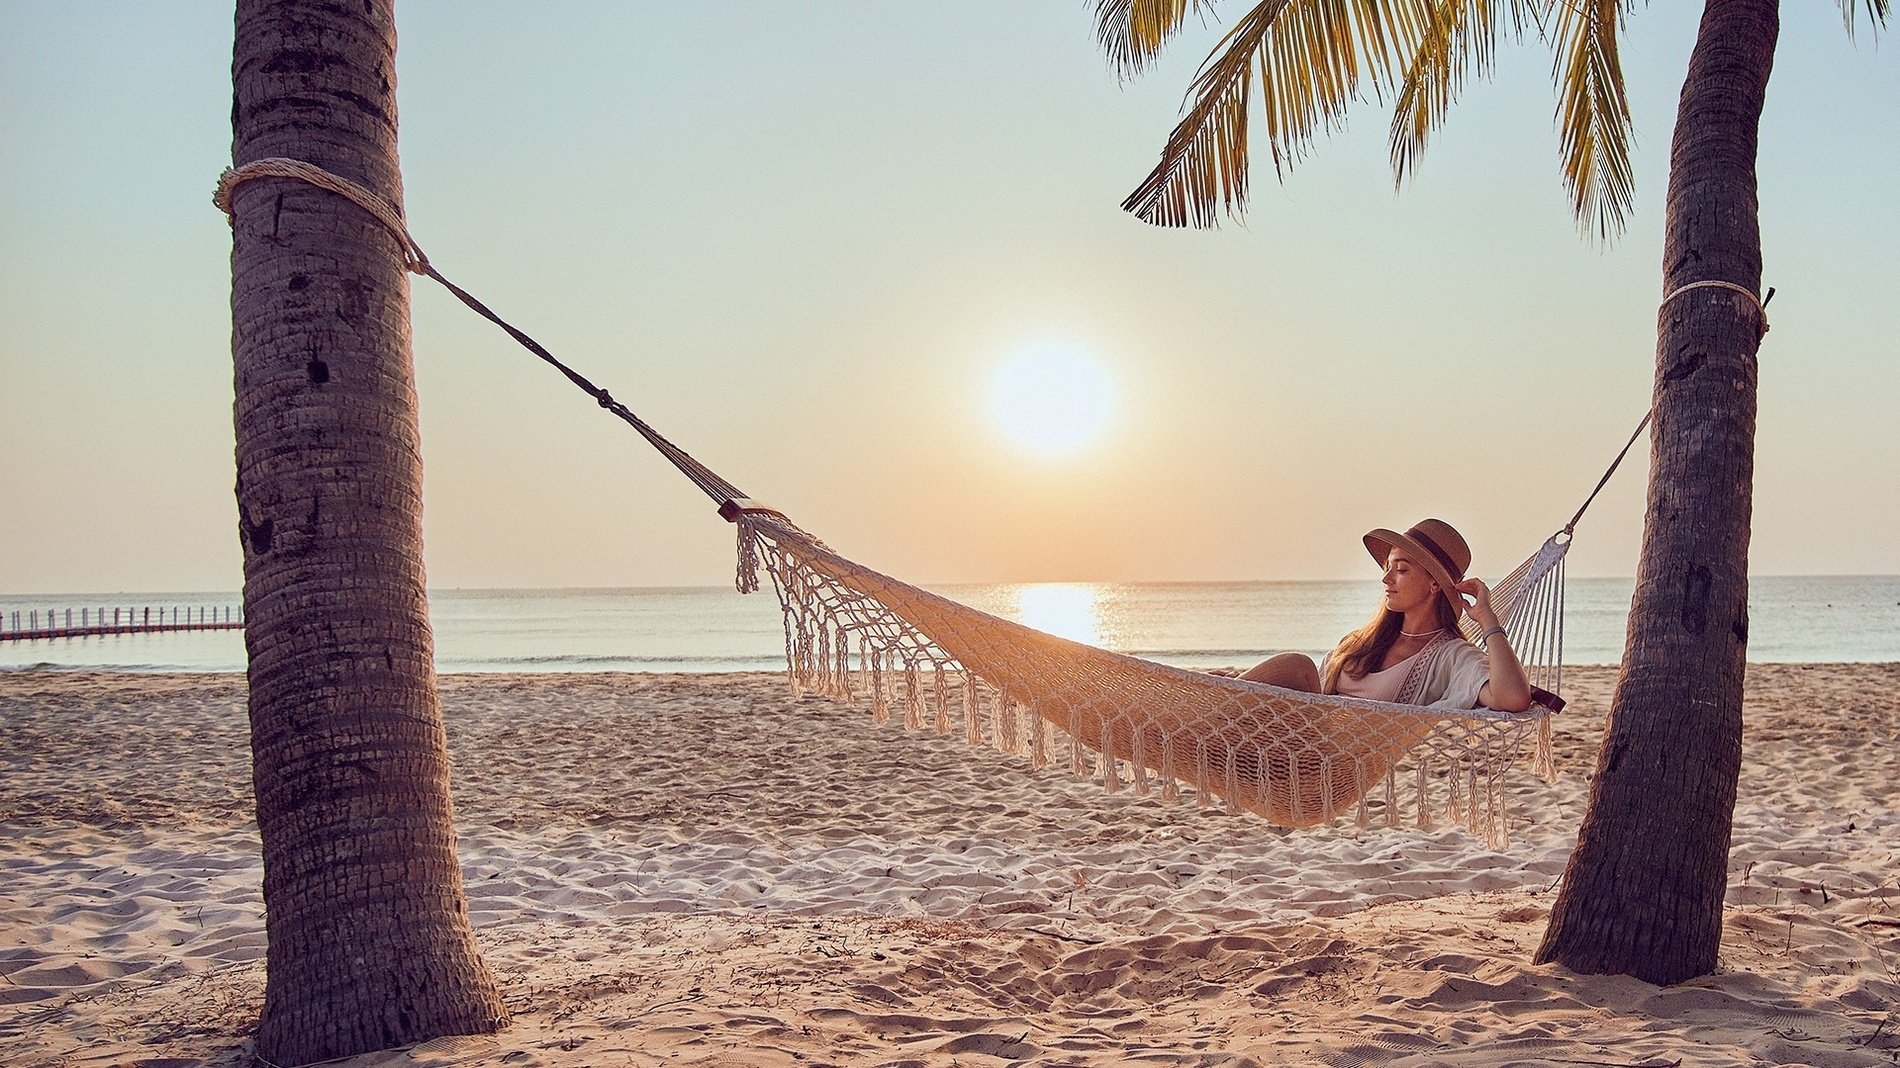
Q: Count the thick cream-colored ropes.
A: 2